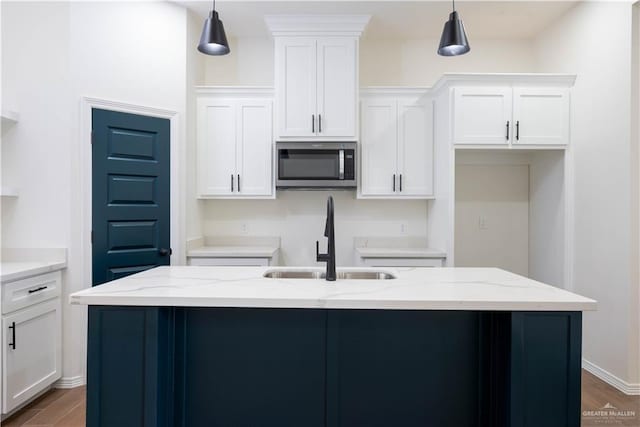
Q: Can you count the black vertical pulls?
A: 9